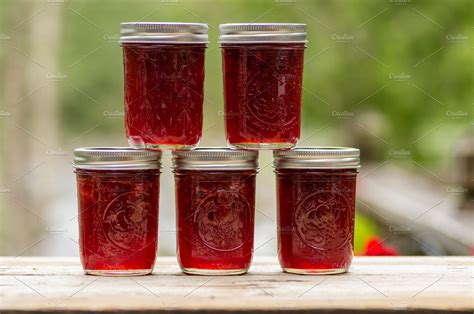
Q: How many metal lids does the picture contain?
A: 5